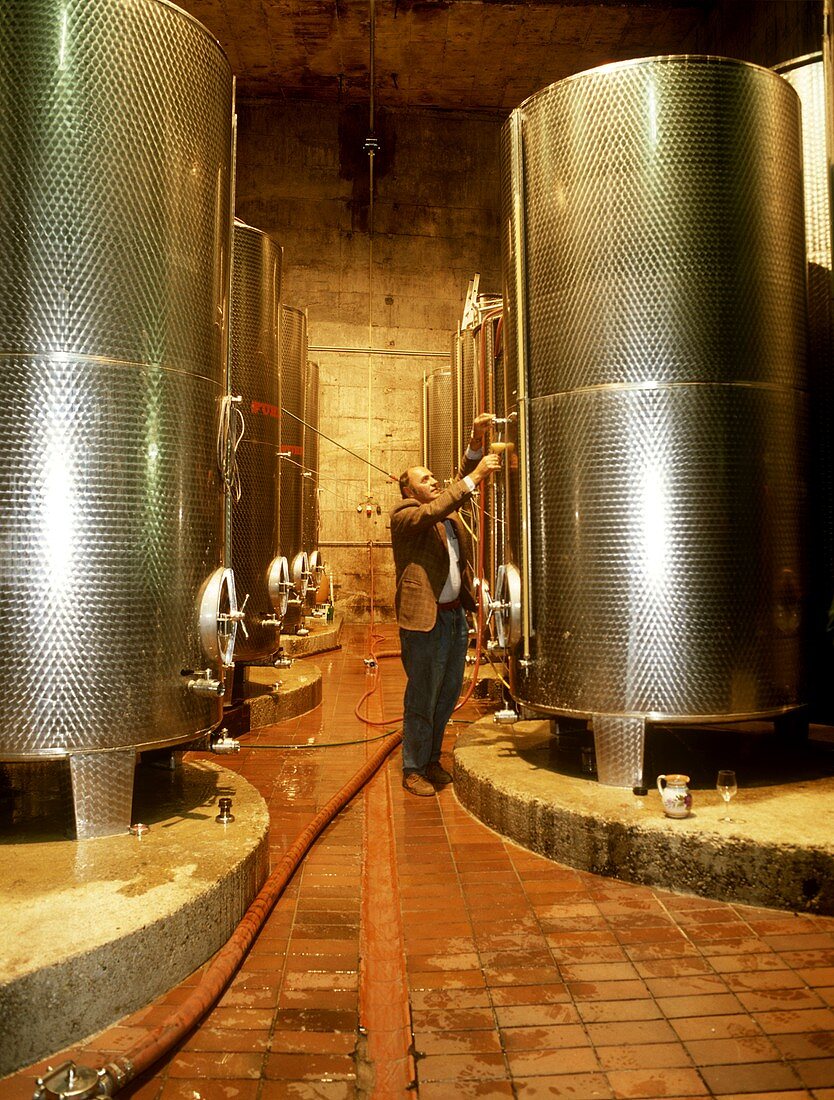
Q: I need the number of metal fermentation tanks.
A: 9